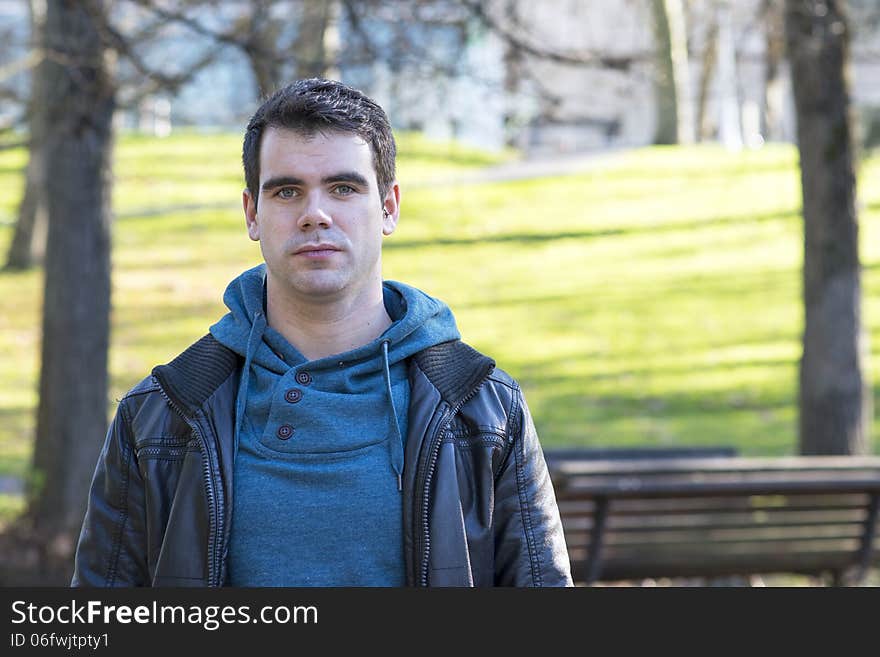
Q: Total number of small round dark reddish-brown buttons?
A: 3